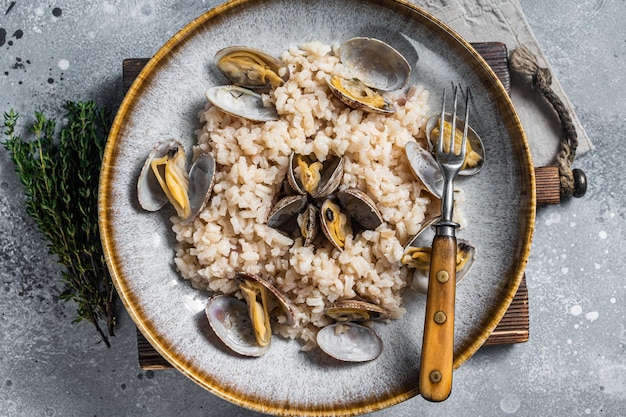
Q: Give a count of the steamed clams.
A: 10